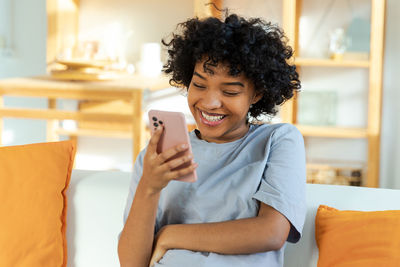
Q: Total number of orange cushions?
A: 2